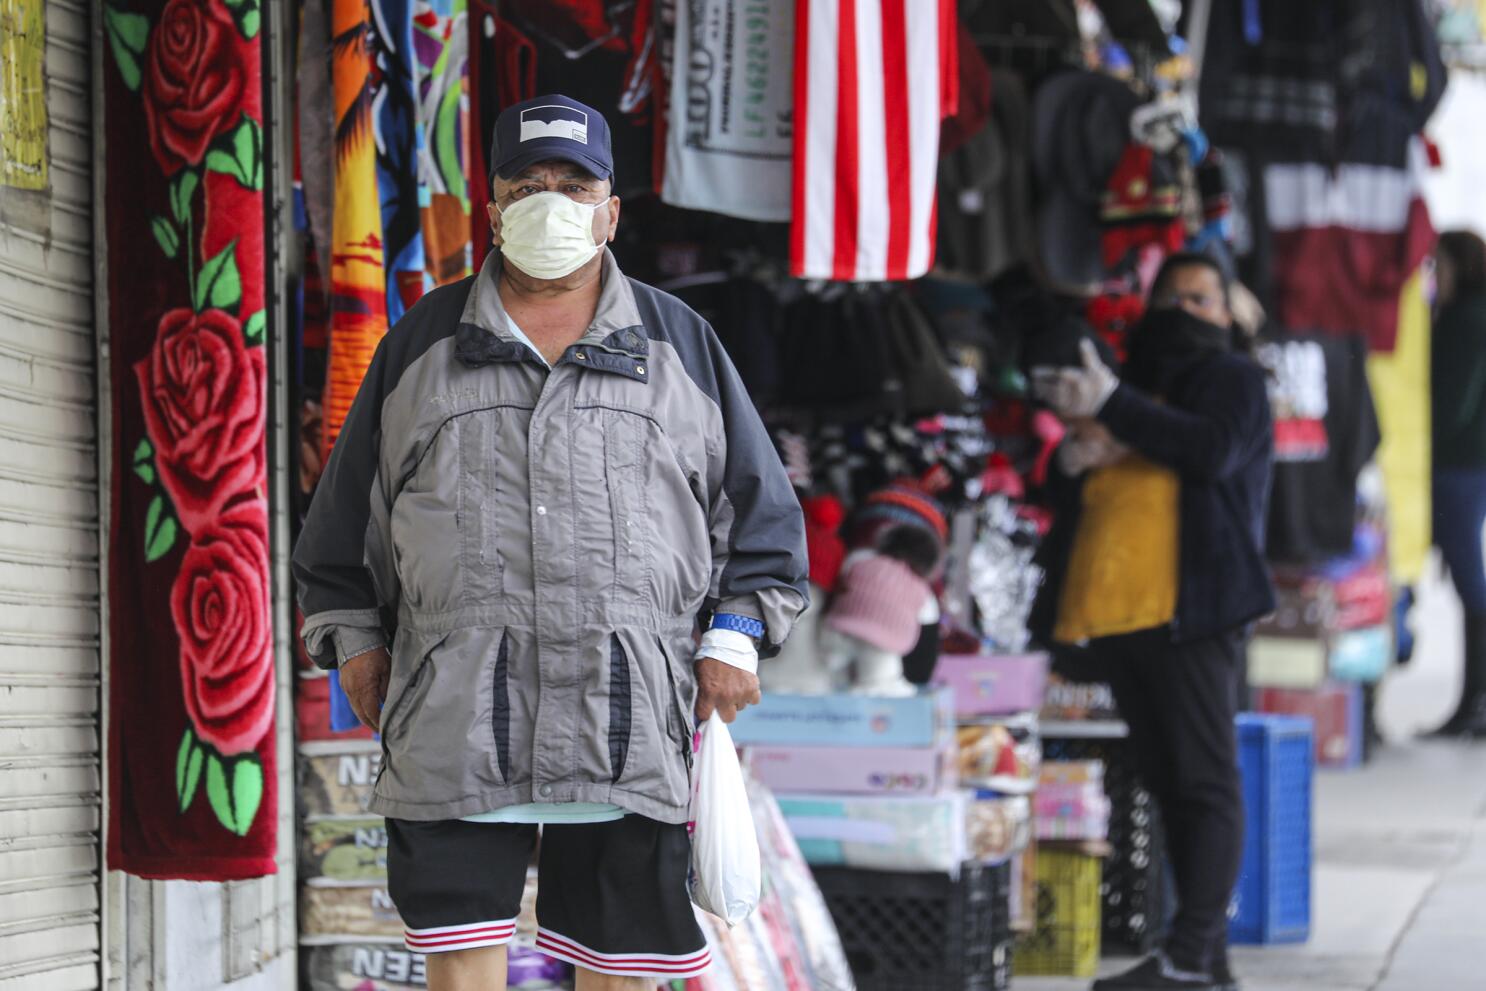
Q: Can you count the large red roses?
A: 3